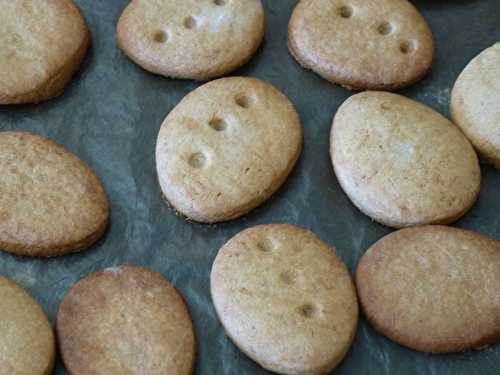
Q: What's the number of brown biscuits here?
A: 11